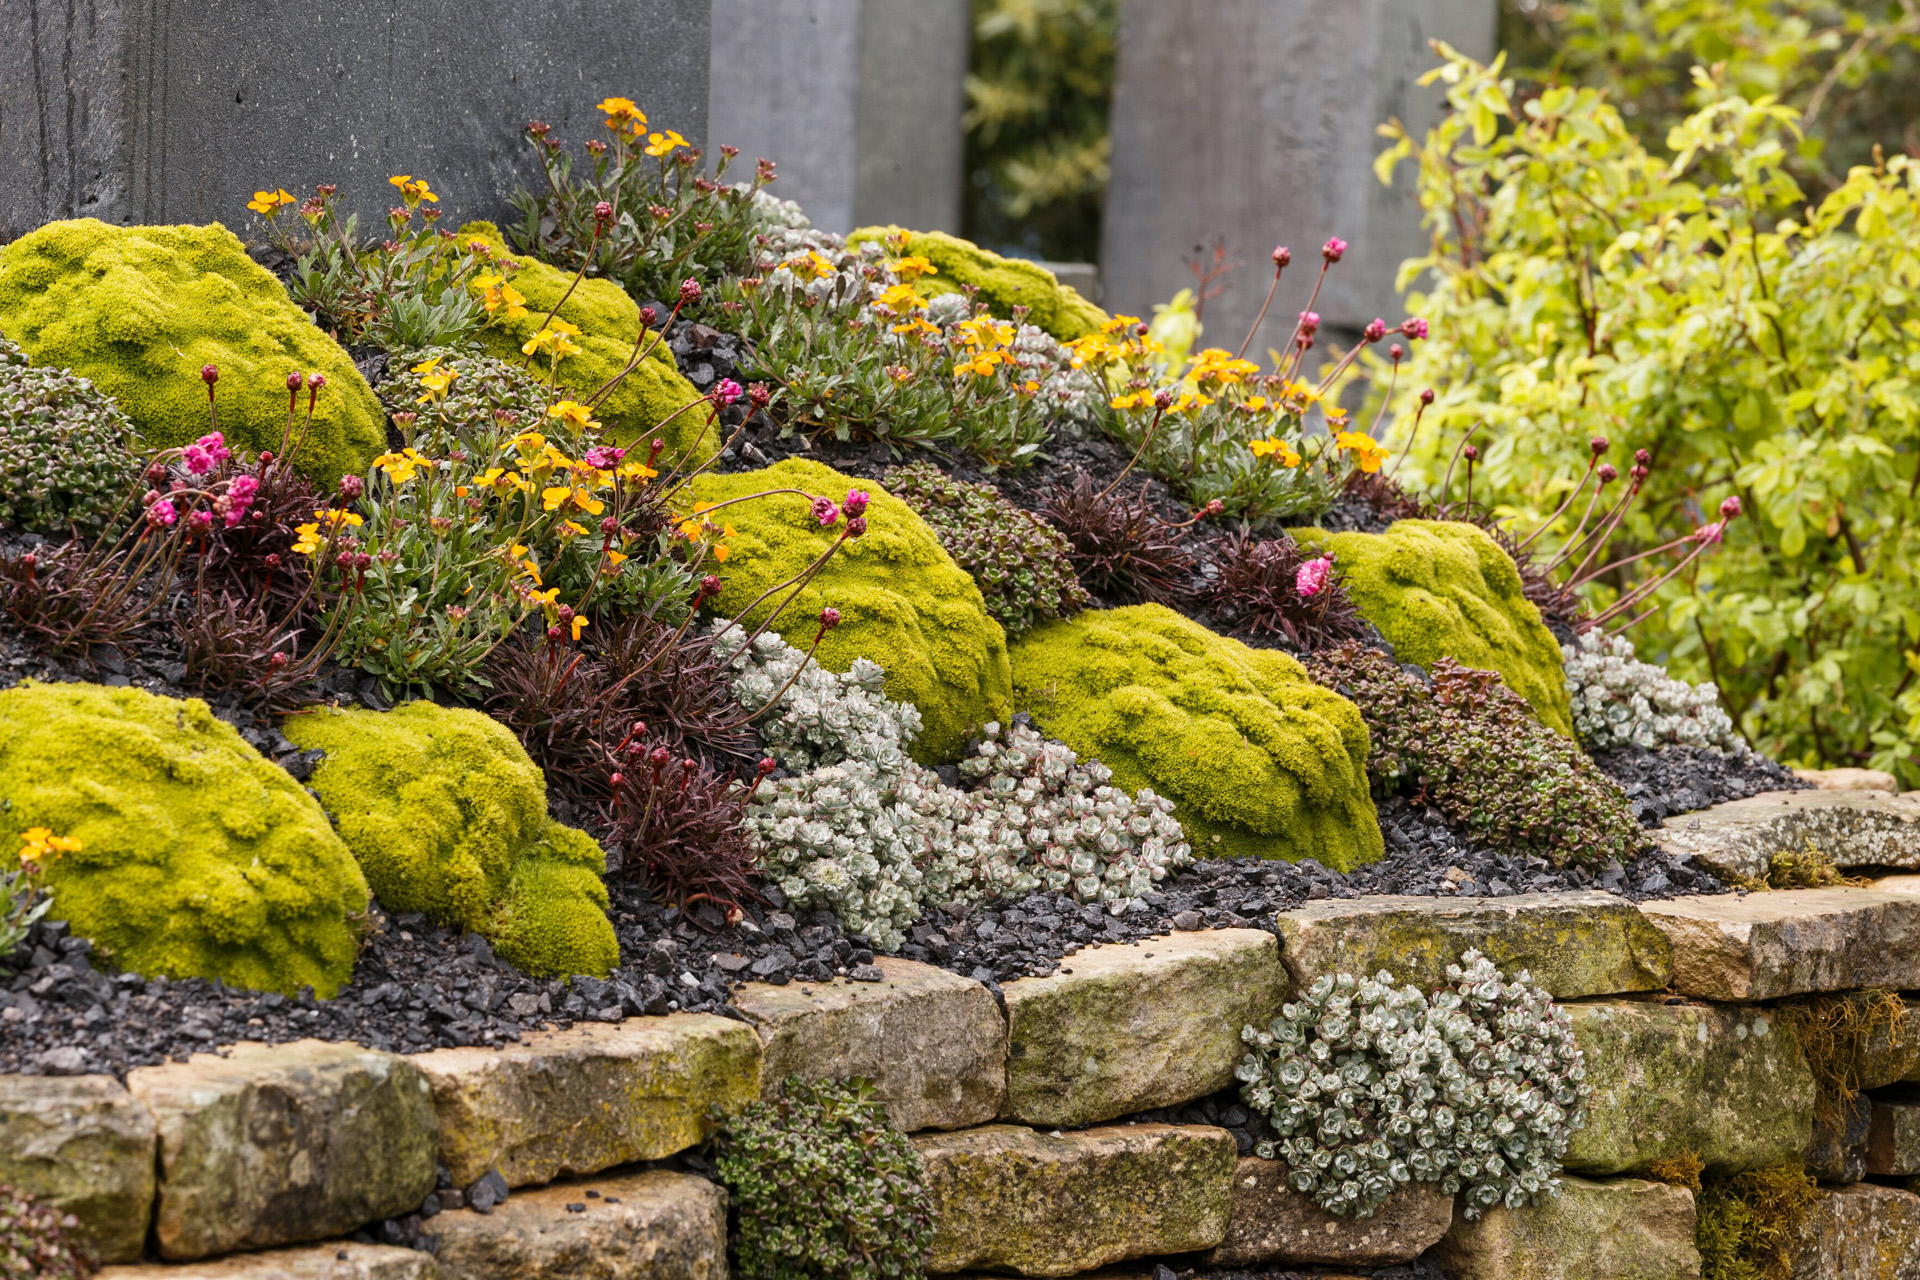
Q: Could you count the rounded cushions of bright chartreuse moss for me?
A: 8